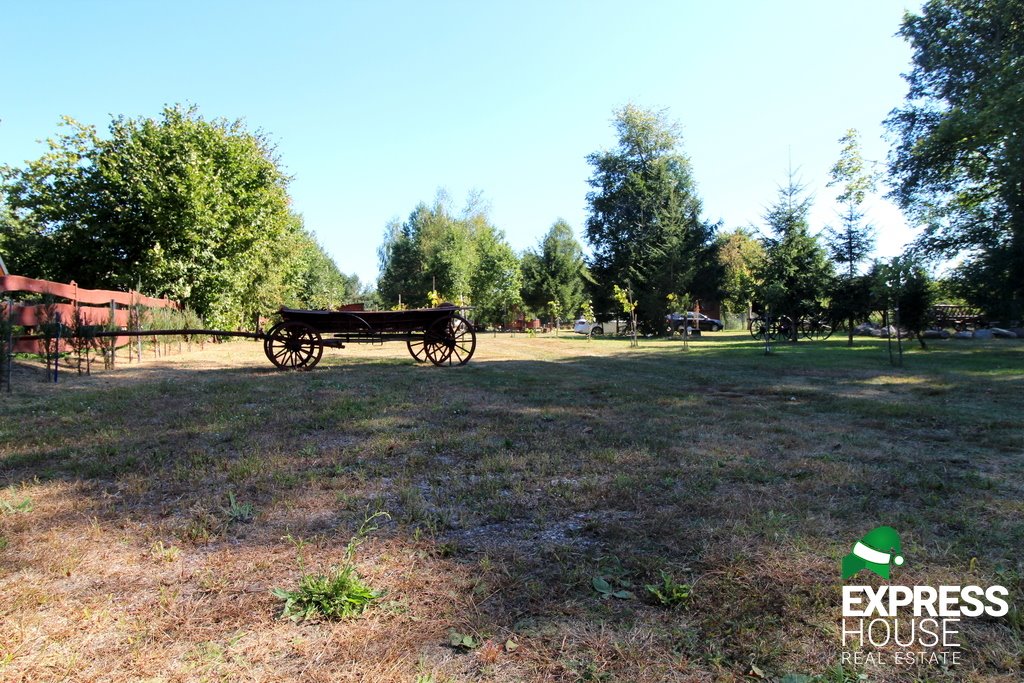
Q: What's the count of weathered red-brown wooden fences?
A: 1